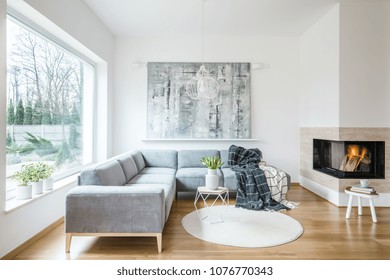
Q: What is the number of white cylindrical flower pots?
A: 3